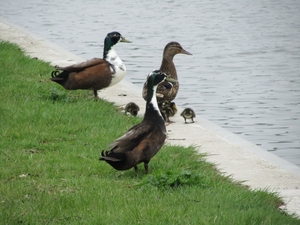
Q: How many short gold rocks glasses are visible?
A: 0